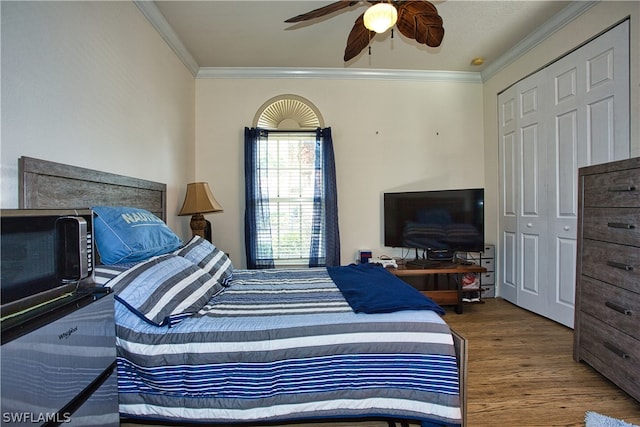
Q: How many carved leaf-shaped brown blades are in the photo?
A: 3